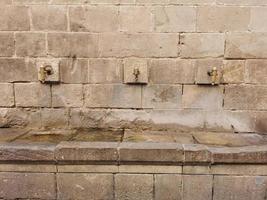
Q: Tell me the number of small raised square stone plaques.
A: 3